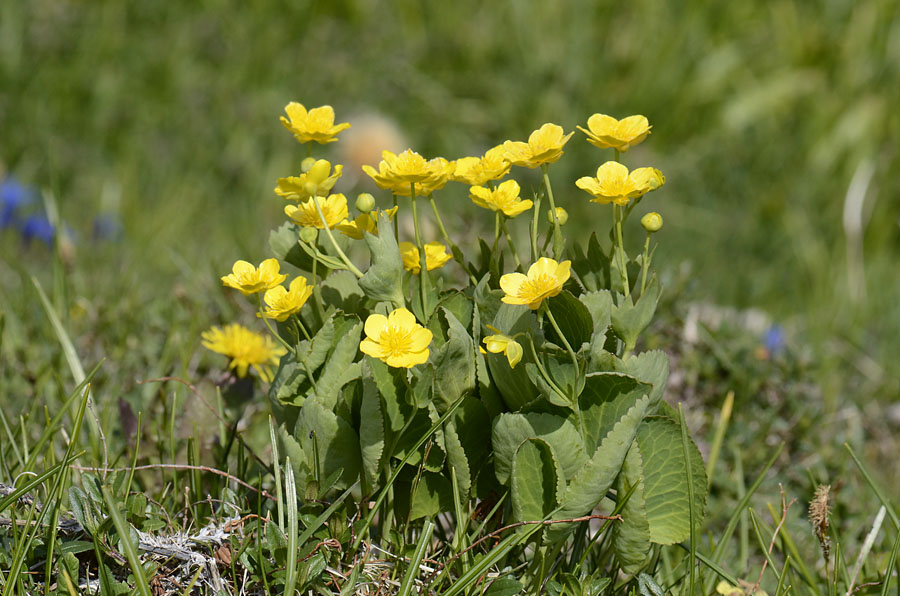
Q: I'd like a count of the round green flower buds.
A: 5